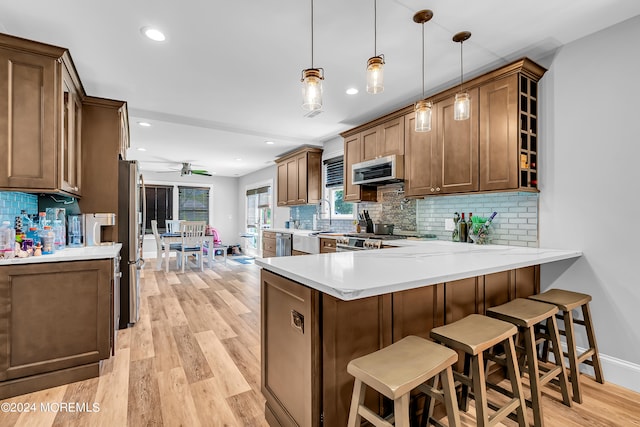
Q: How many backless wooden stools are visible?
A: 4